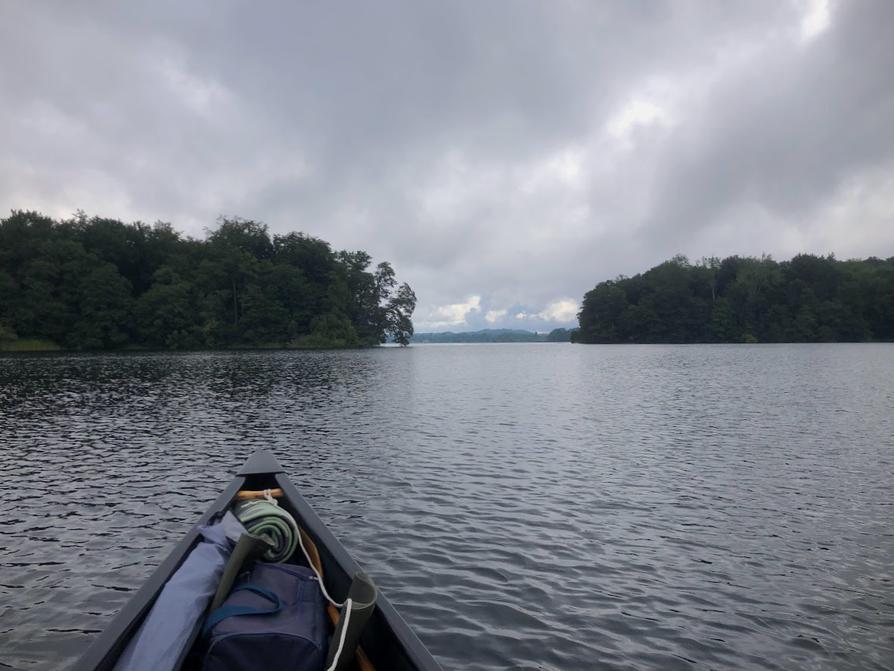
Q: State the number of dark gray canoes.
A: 1